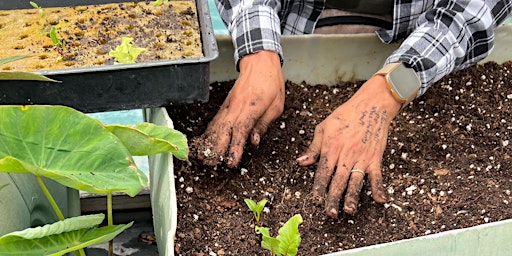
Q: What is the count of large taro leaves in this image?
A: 3